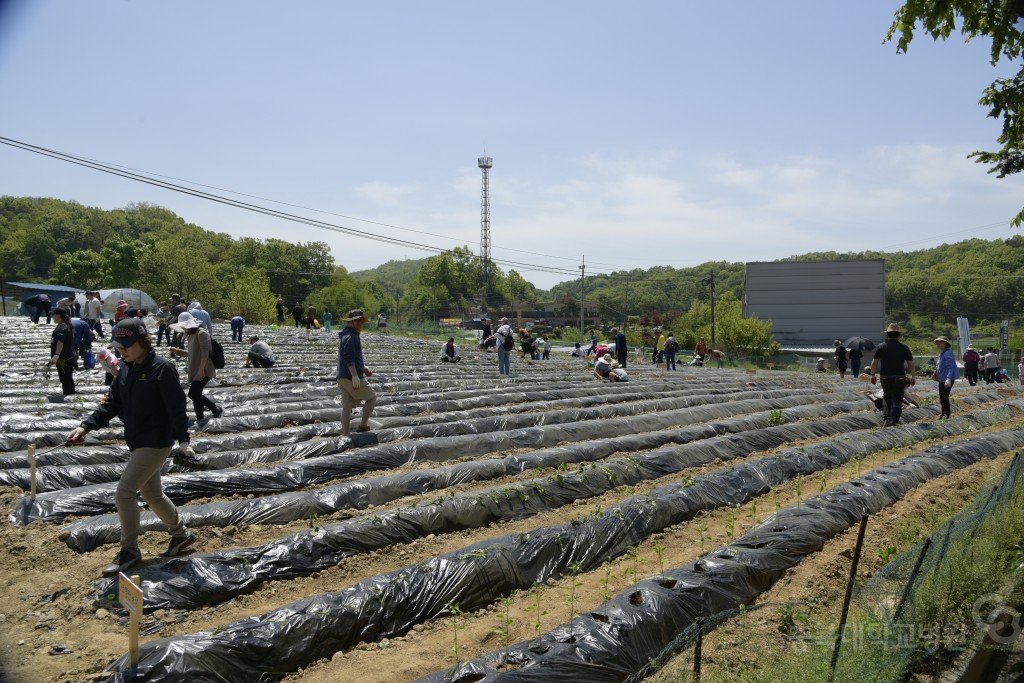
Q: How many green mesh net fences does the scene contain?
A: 1